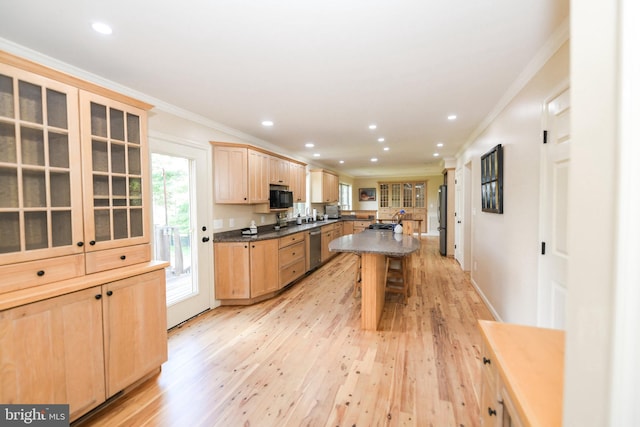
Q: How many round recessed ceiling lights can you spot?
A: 12